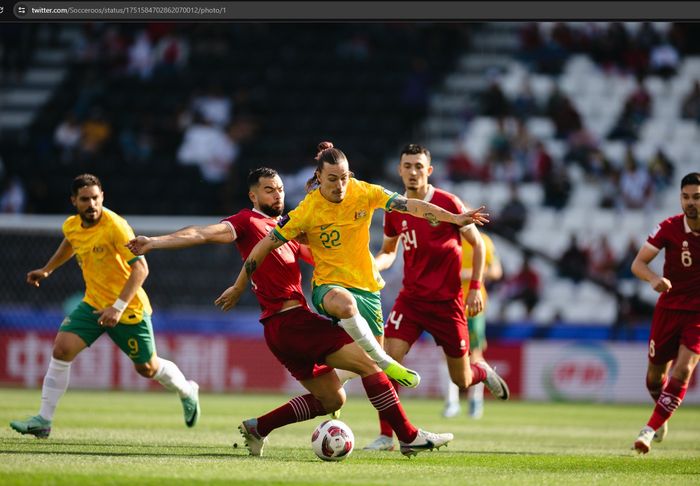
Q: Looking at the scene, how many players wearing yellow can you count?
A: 3